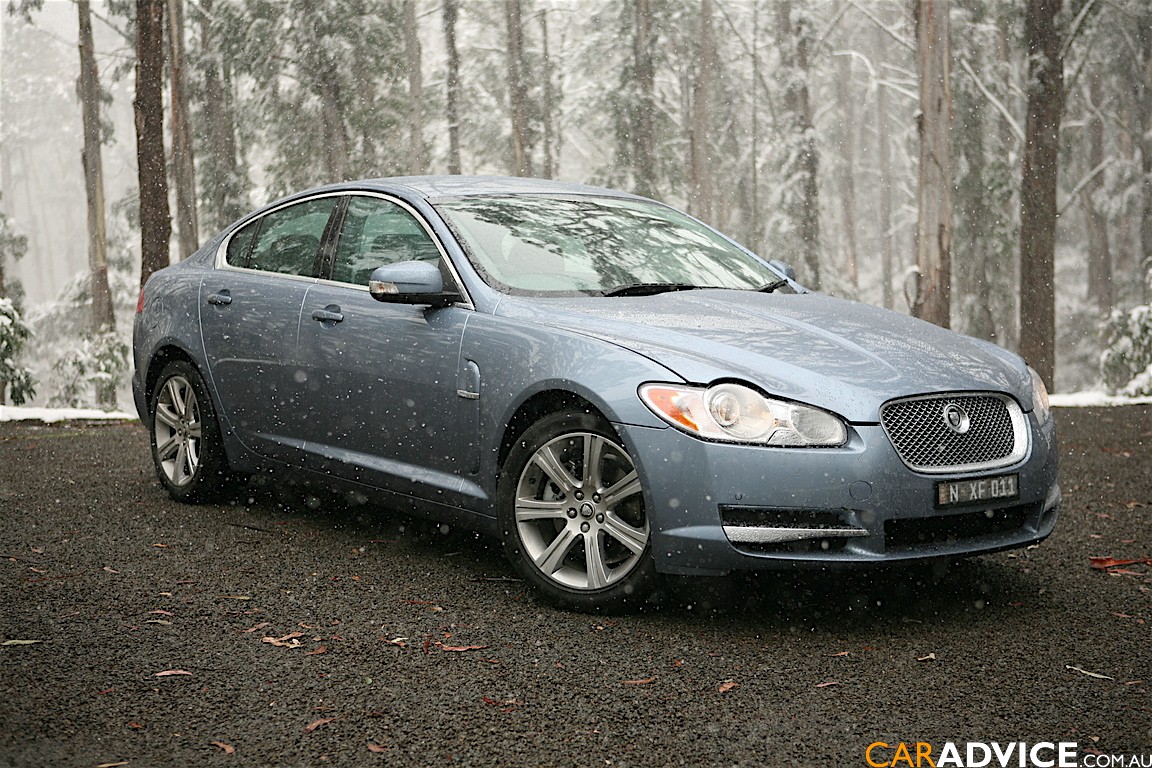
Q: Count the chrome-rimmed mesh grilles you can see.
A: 1